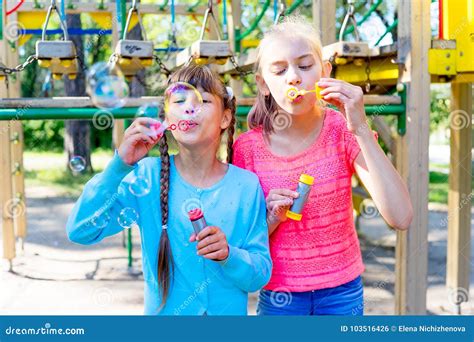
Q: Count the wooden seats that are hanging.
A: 4